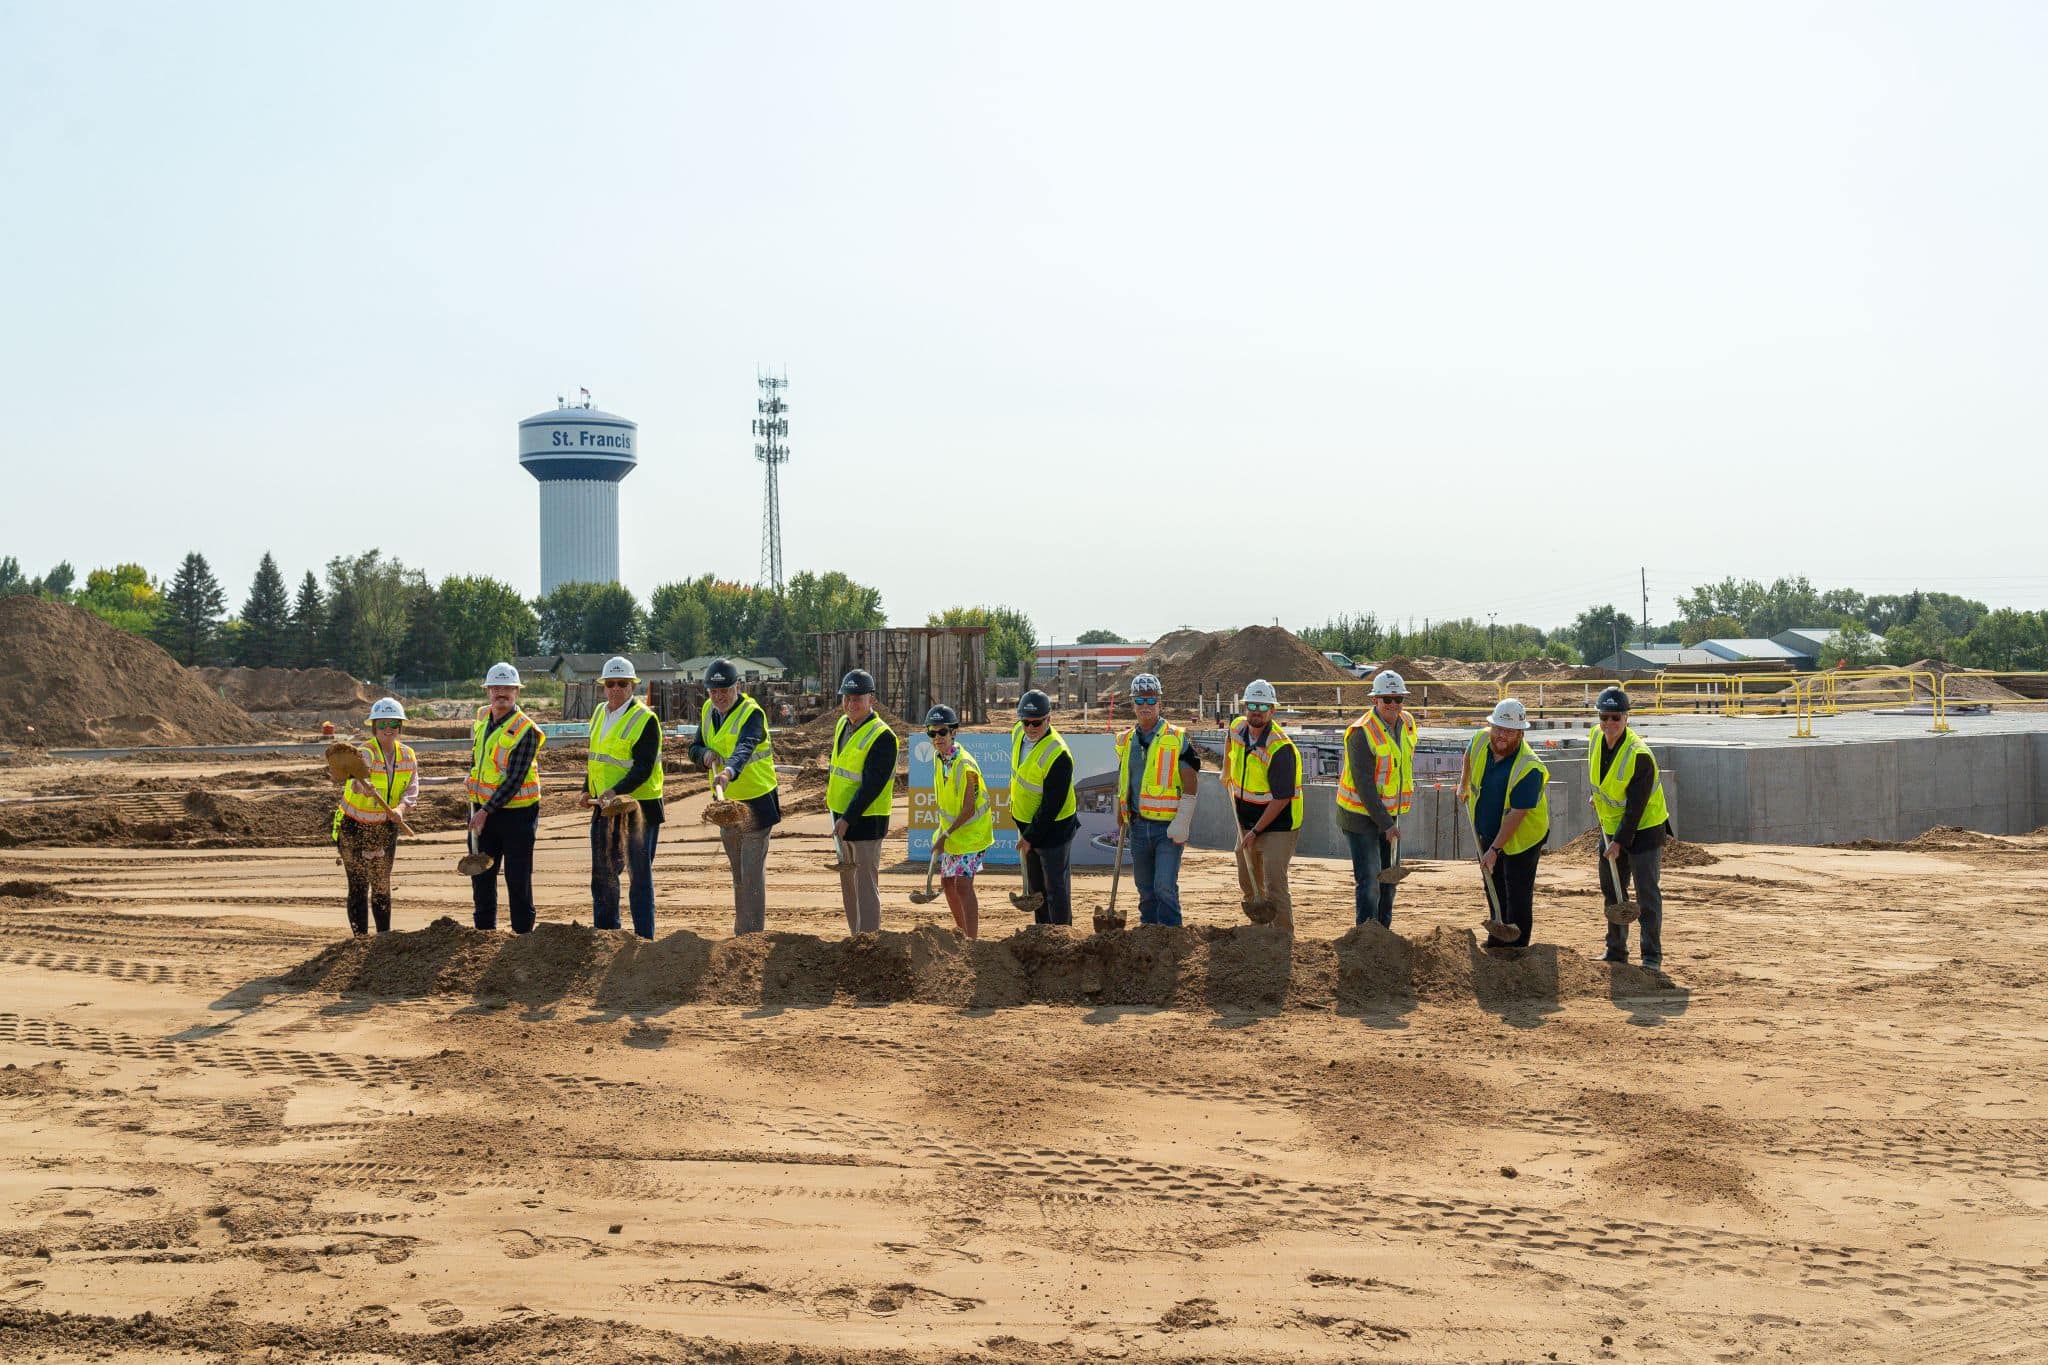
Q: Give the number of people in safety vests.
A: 12